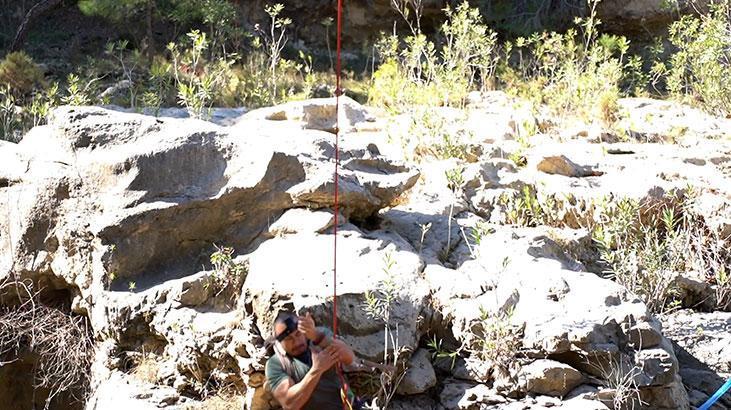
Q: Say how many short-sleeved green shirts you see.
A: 1